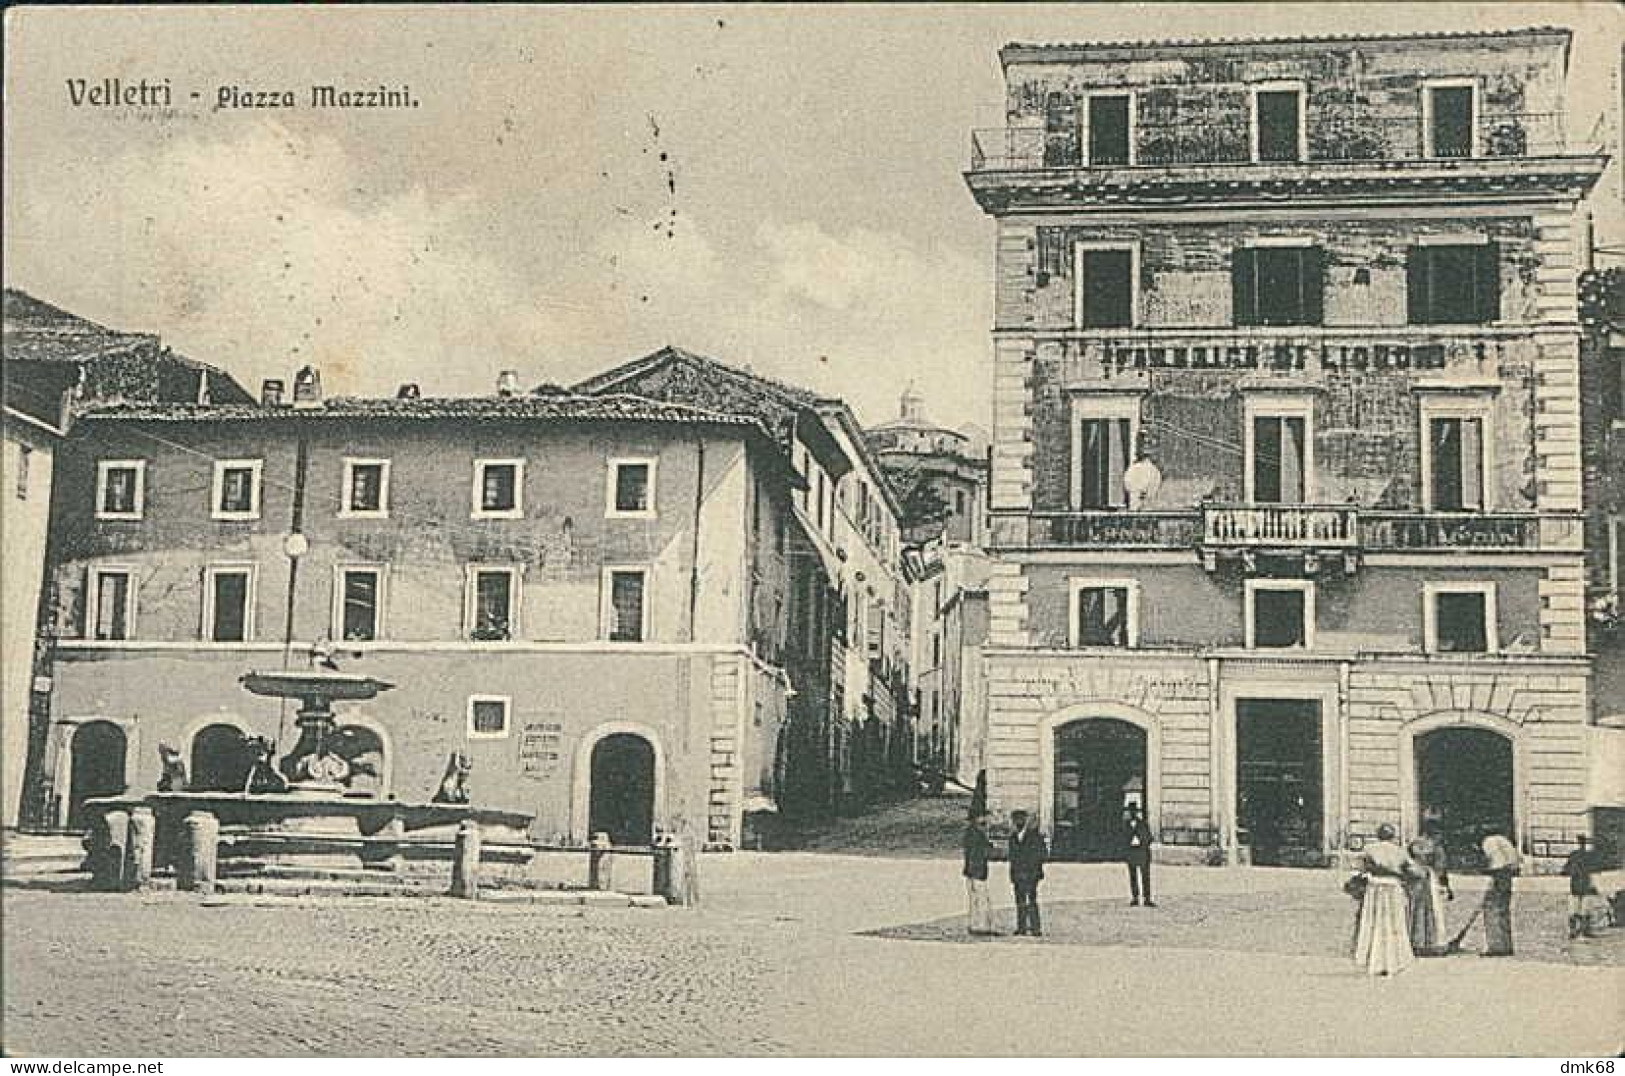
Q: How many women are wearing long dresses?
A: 2